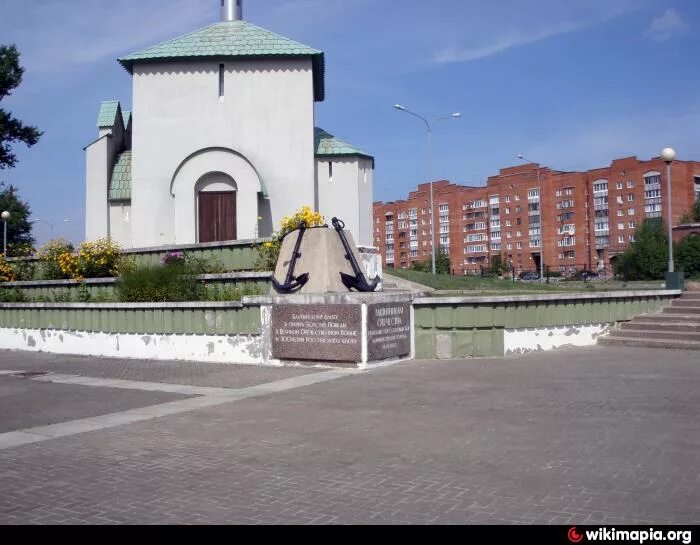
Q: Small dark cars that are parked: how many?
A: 2